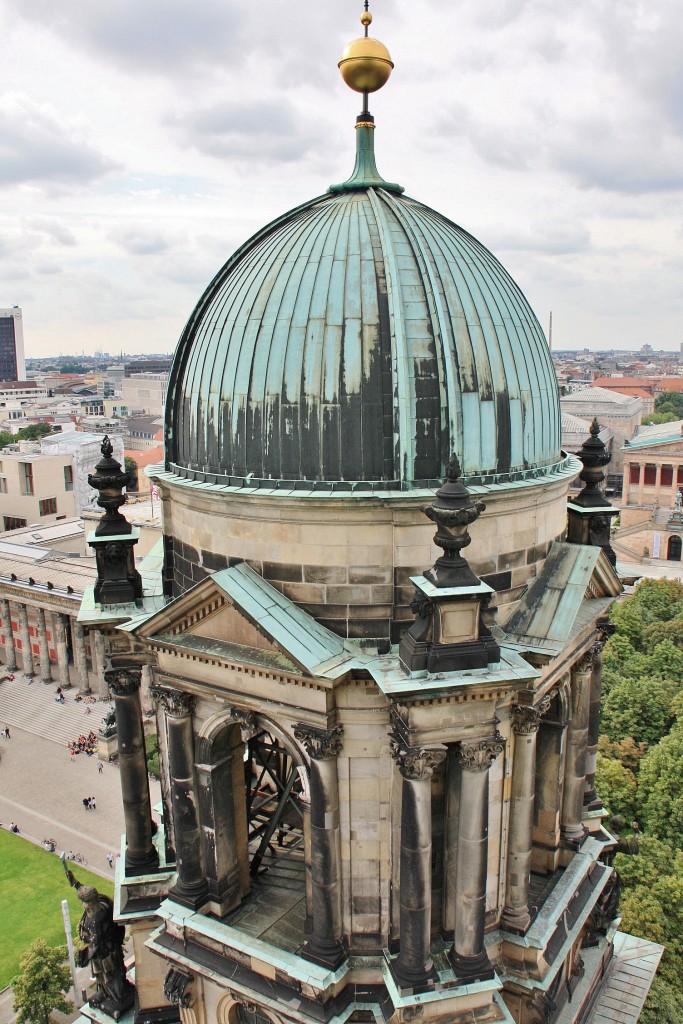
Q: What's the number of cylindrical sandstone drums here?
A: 1